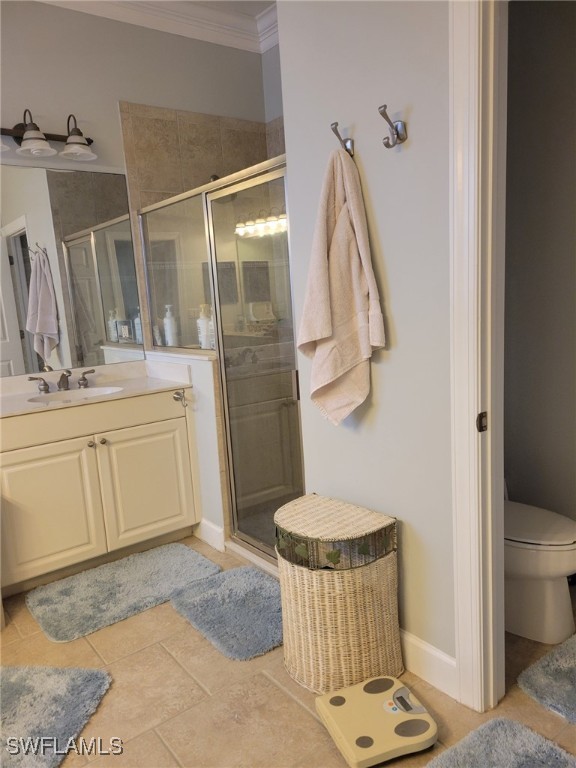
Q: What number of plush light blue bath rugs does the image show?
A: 5